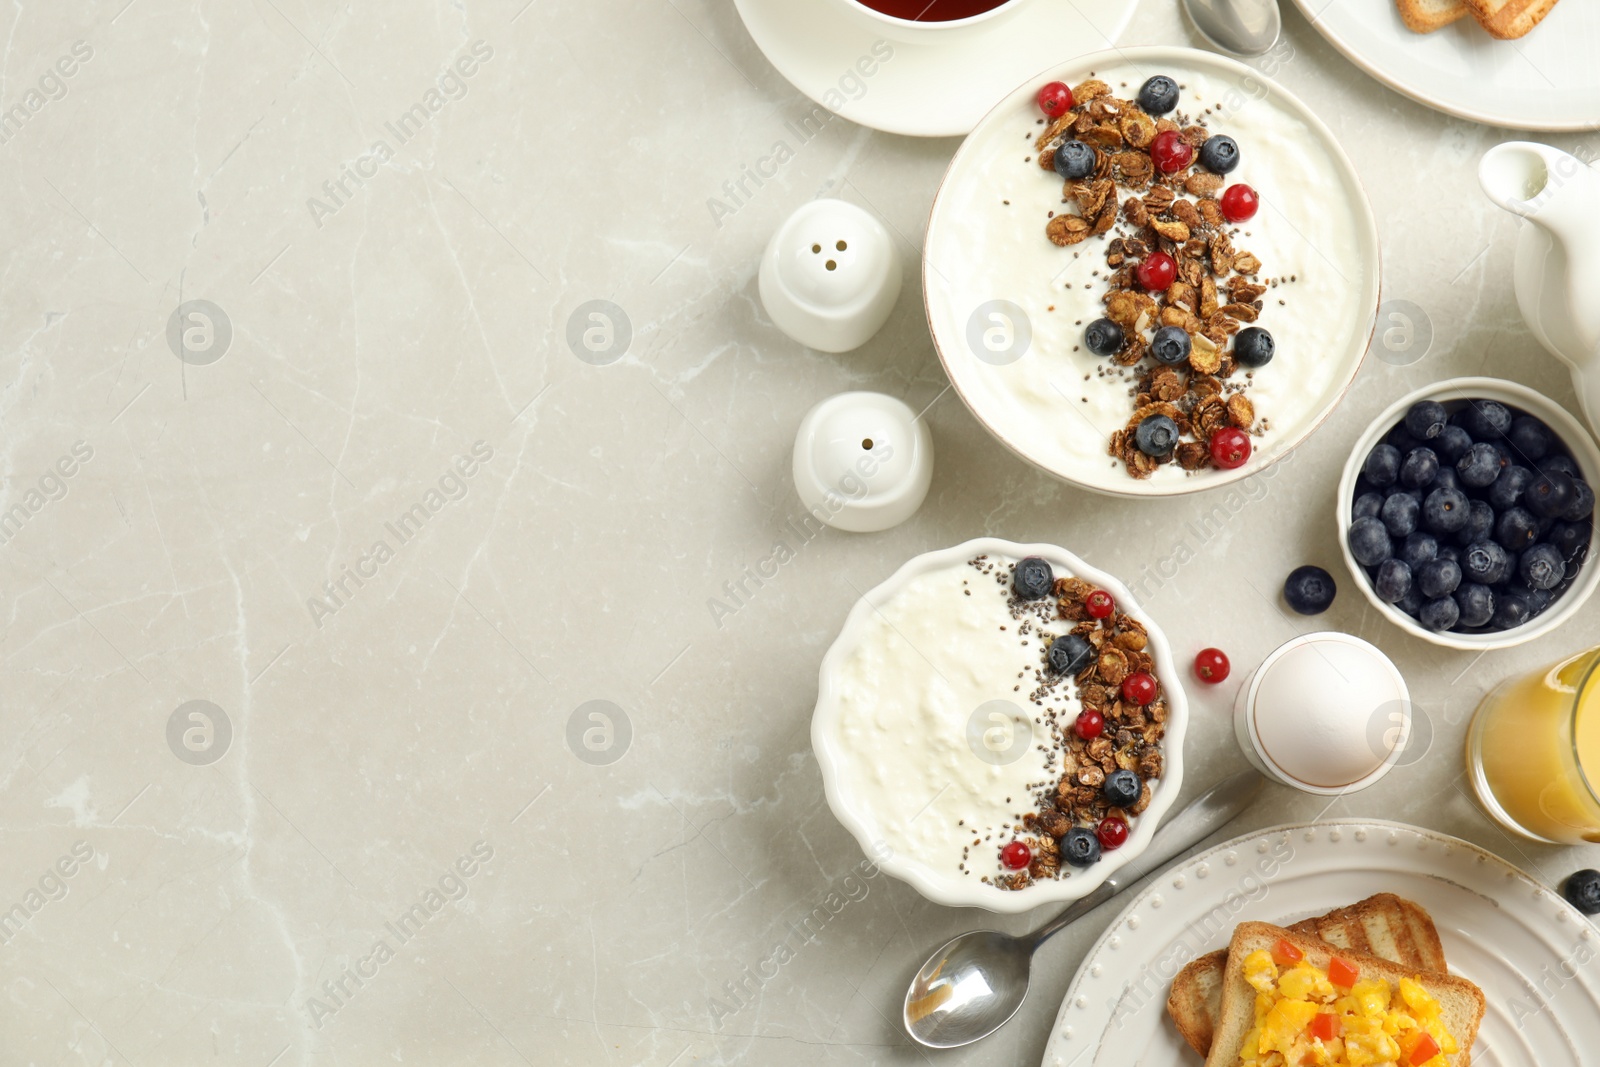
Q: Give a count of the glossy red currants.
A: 11